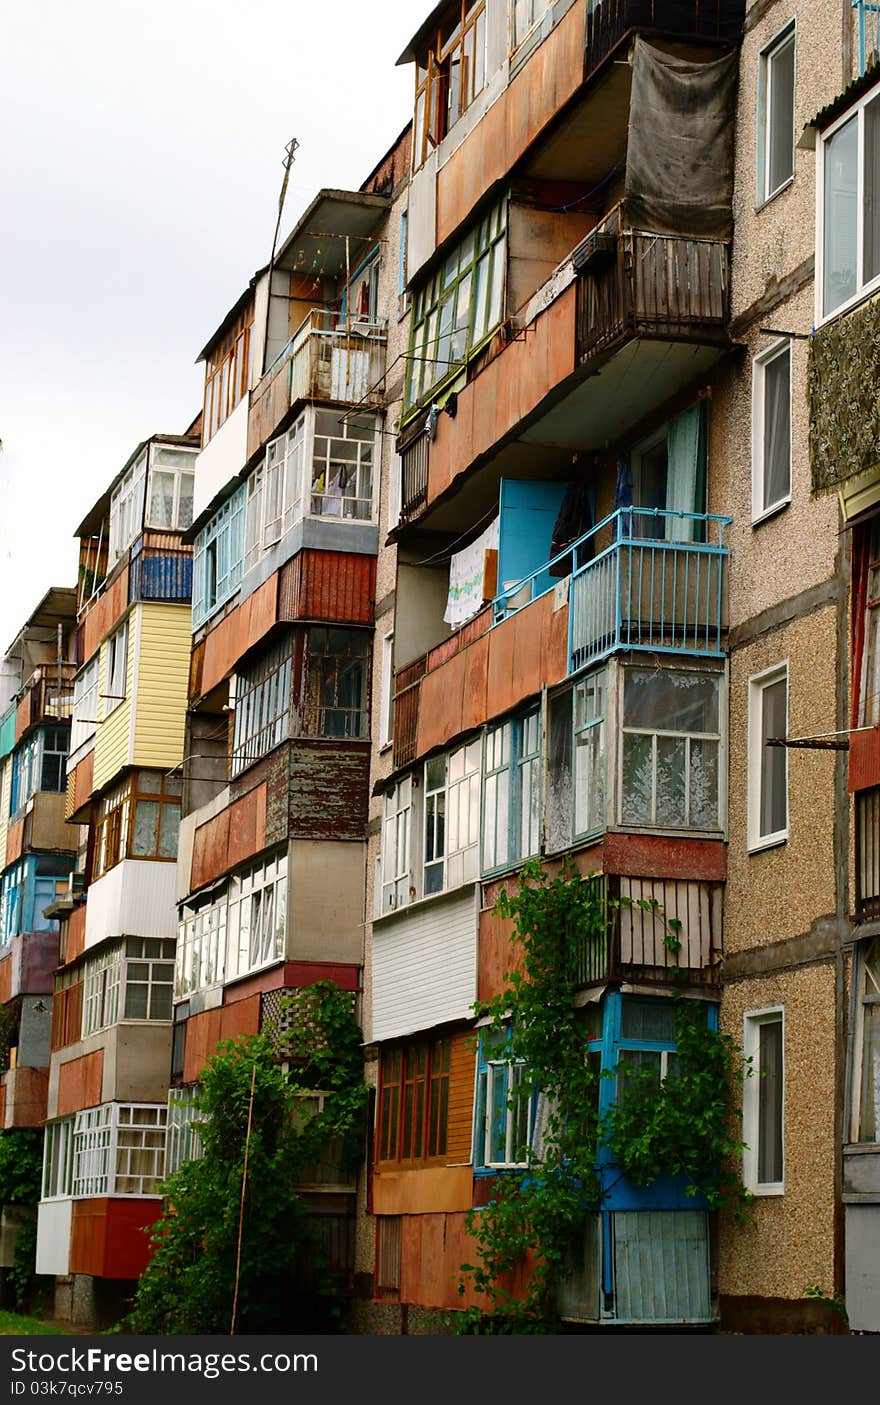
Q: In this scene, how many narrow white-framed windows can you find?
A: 4